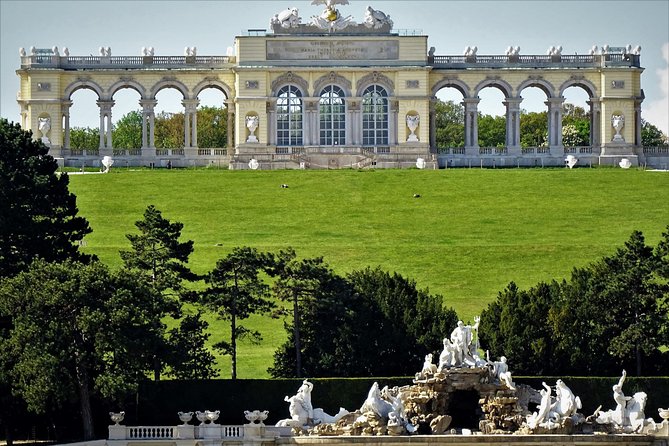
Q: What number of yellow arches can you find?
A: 11